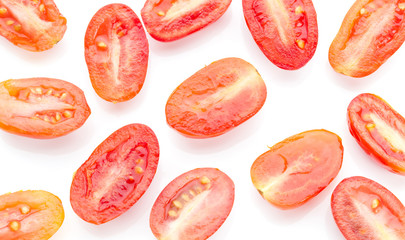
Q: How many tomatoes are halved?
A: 13